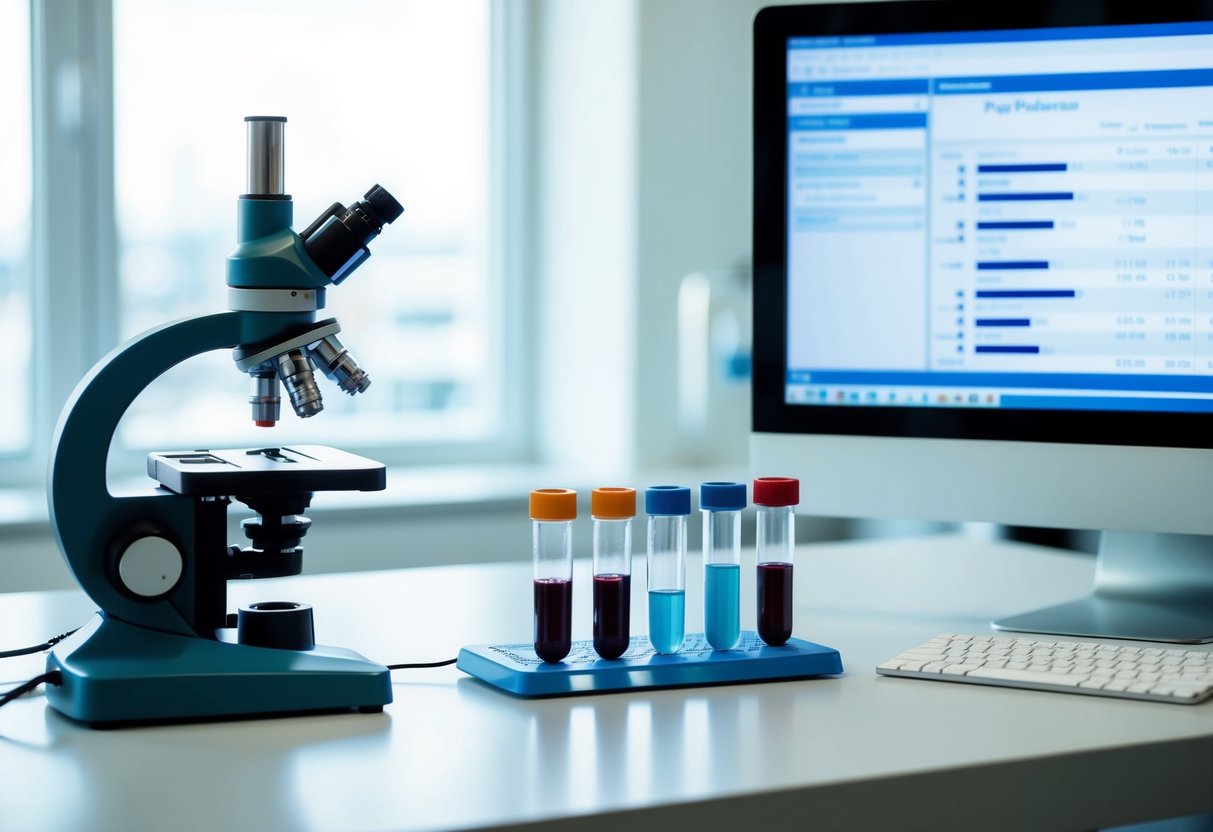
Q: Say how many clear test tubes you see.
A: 5